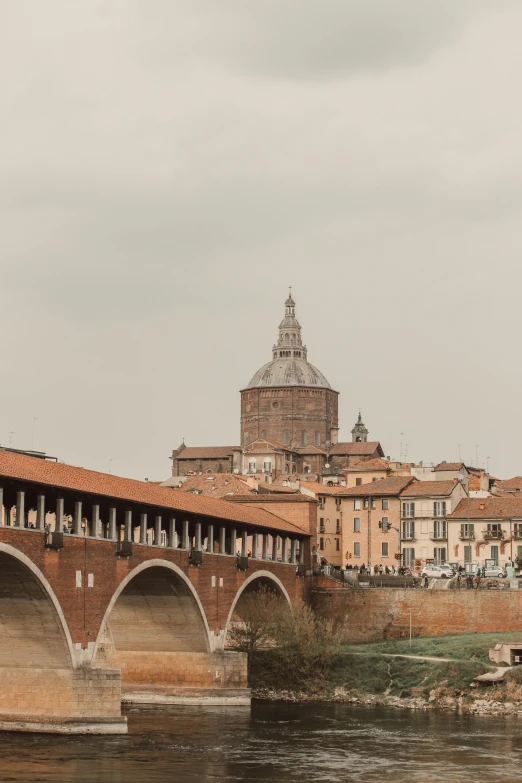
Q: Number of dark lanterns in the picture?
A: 5